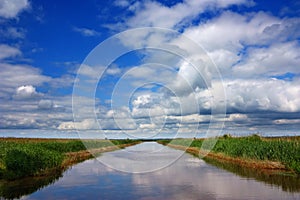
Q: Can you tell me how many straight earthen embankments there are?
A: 2